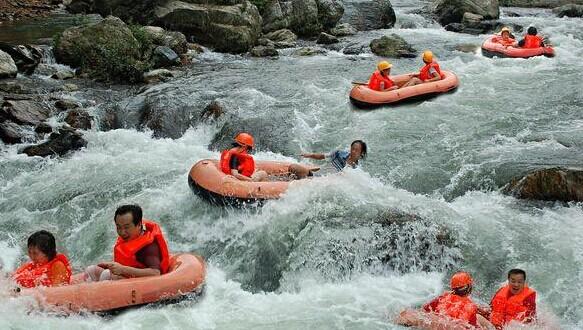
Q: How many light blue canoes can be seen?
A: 0